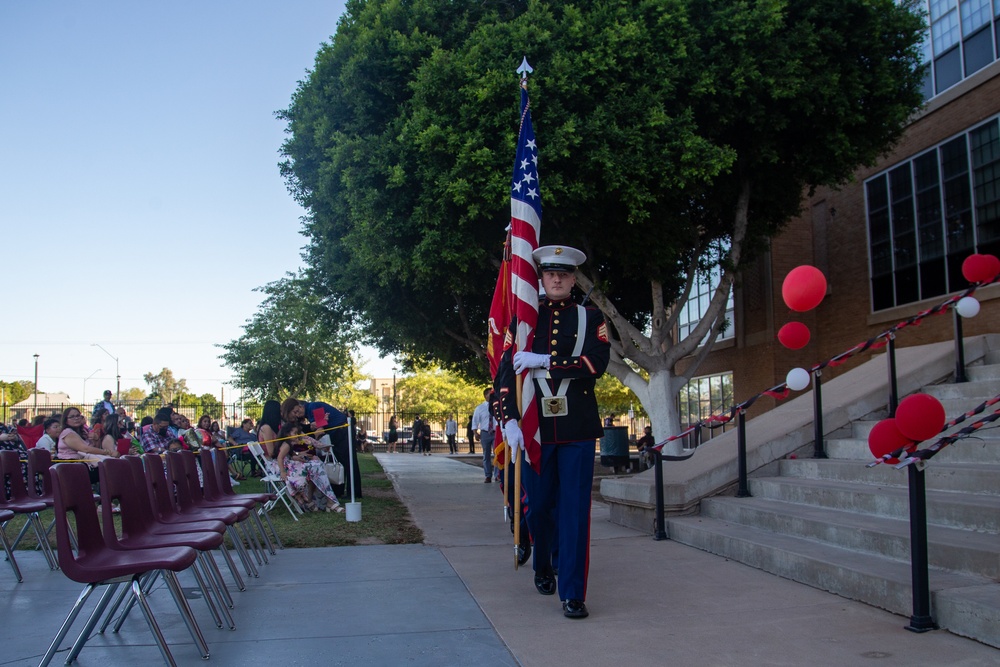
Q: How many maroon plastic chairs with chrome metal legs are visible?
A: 11